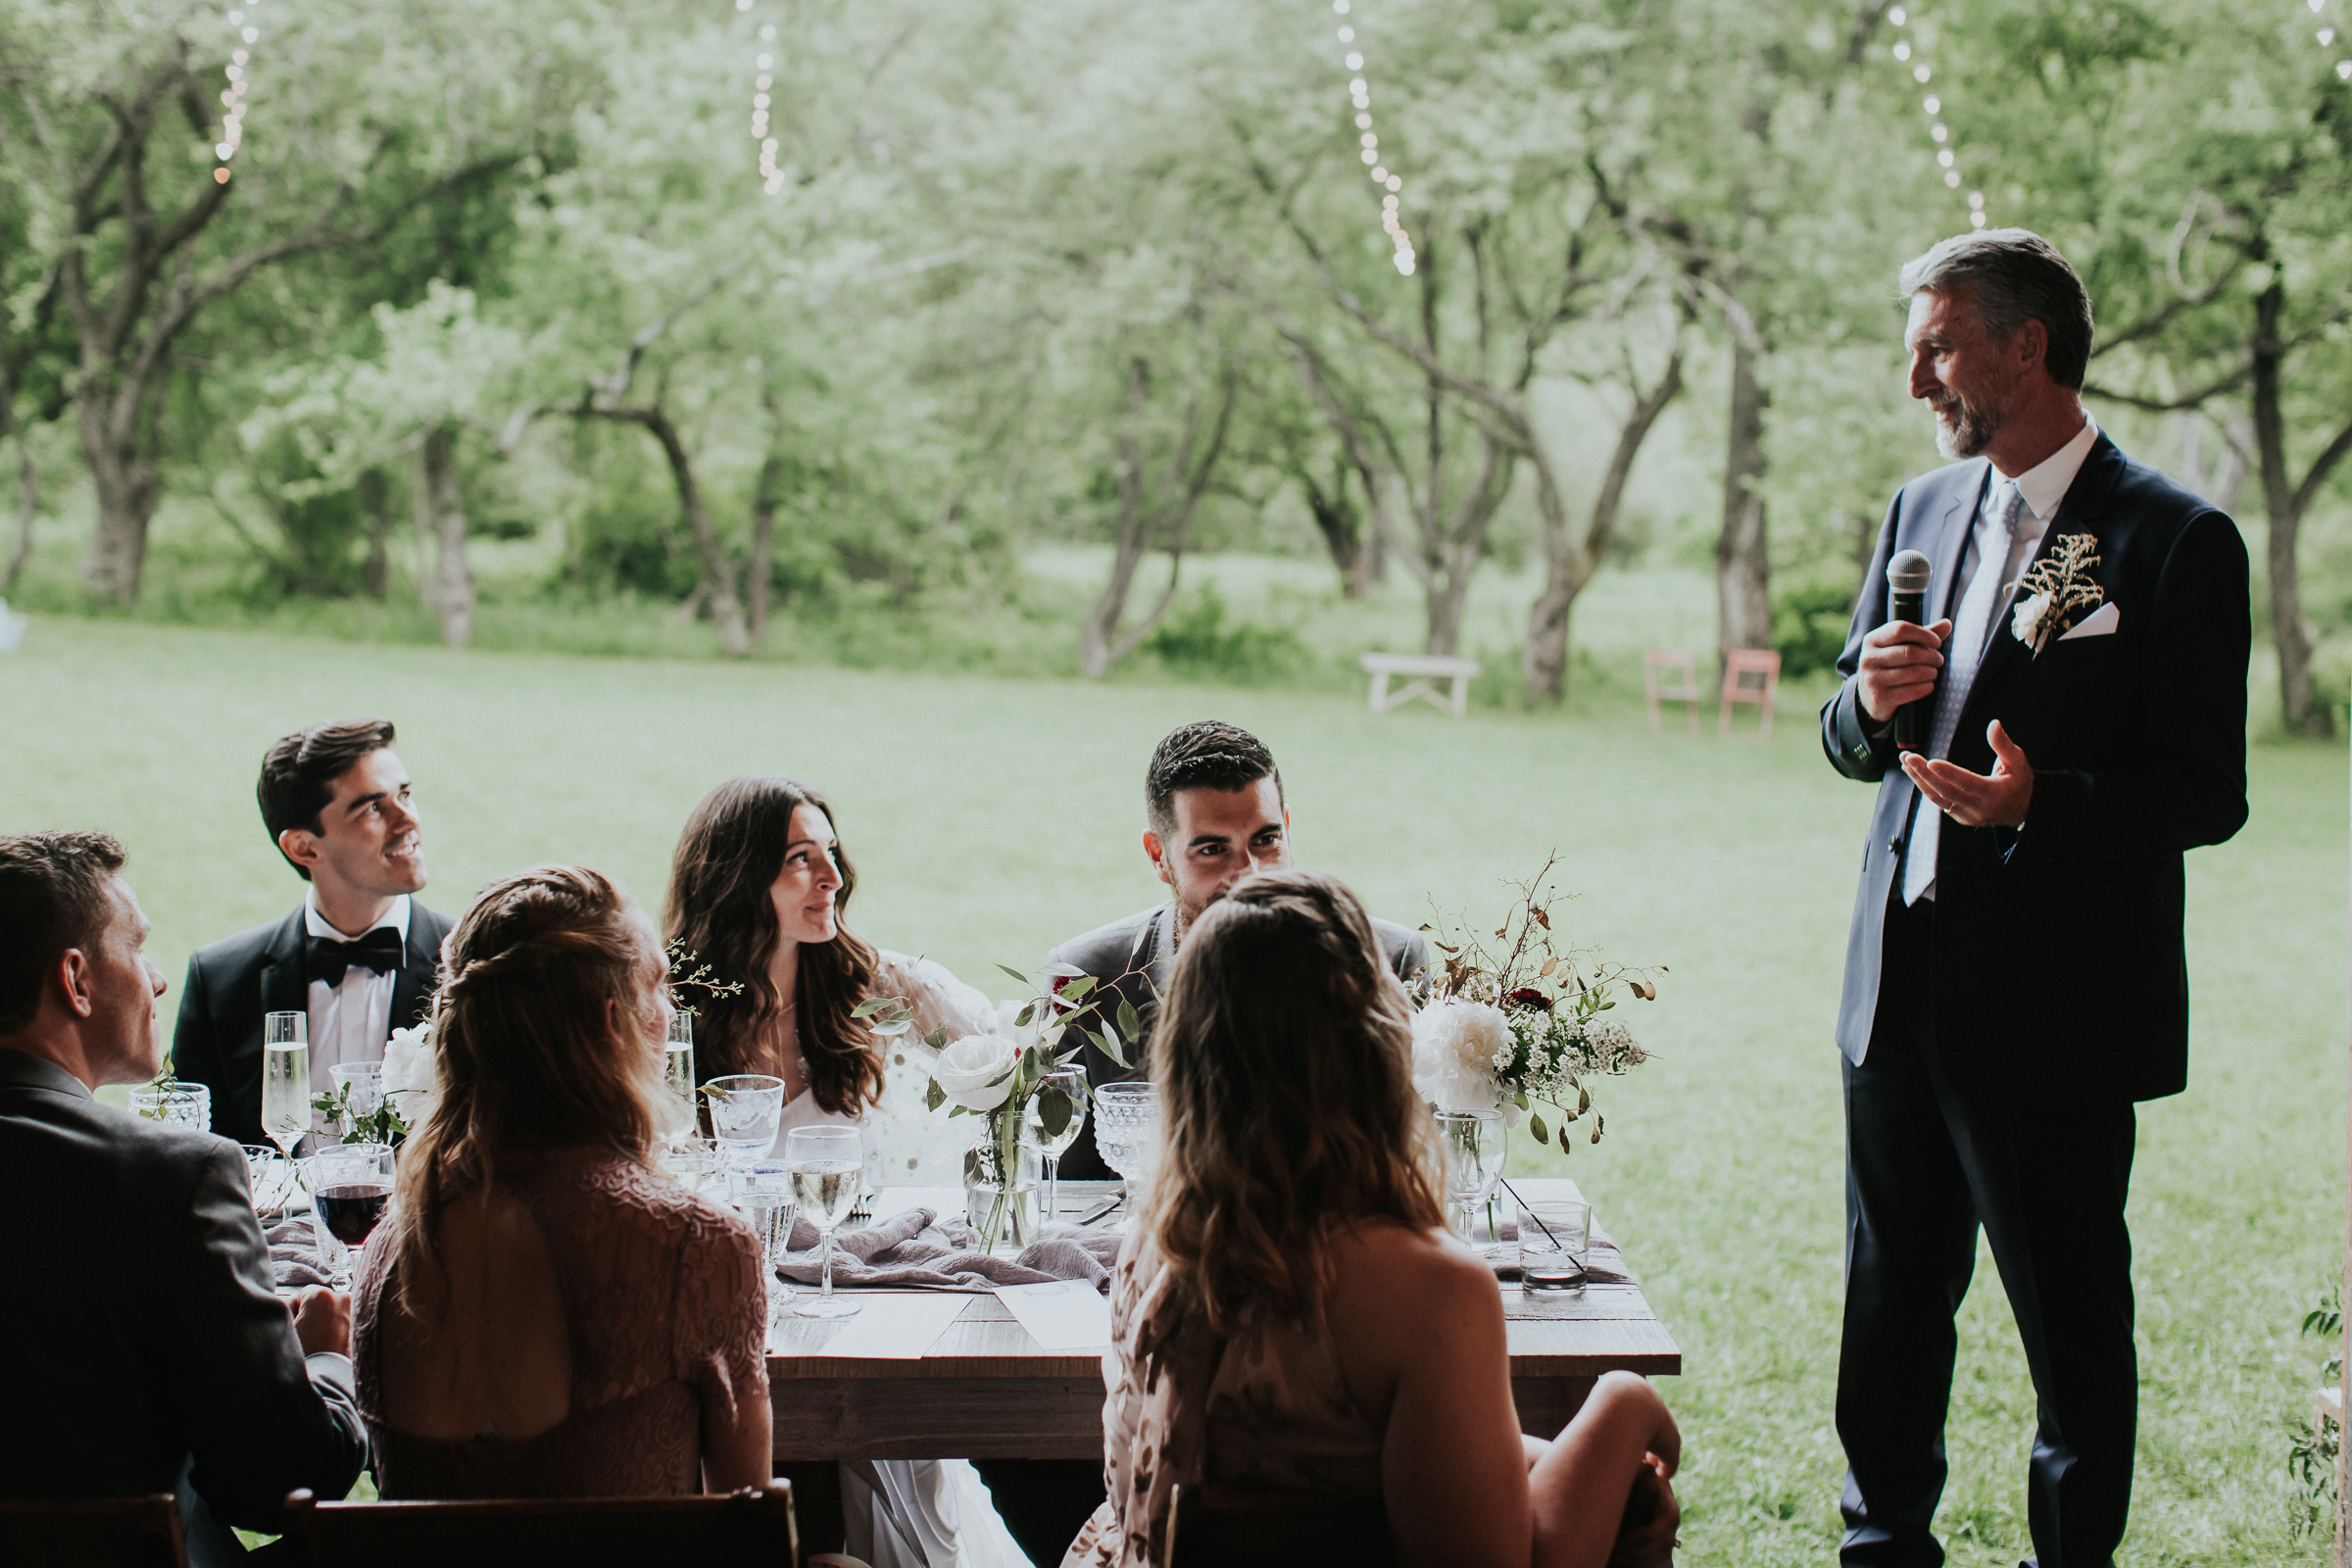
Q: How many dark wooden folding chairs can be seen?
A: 3